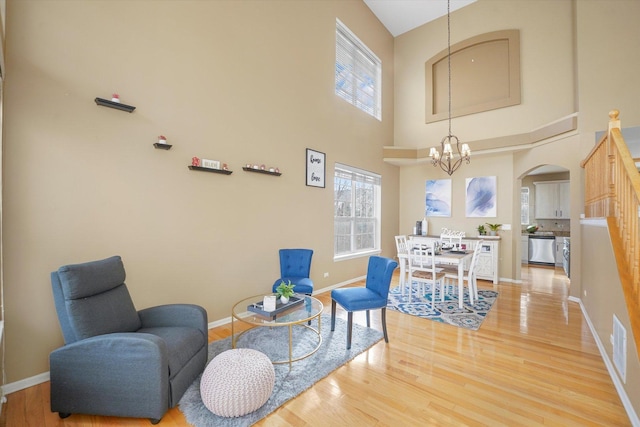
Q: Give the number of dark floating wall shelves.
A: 4